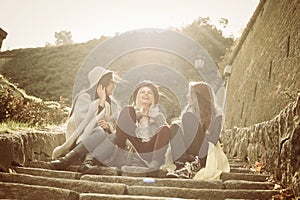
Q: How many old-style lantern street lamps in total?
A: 1